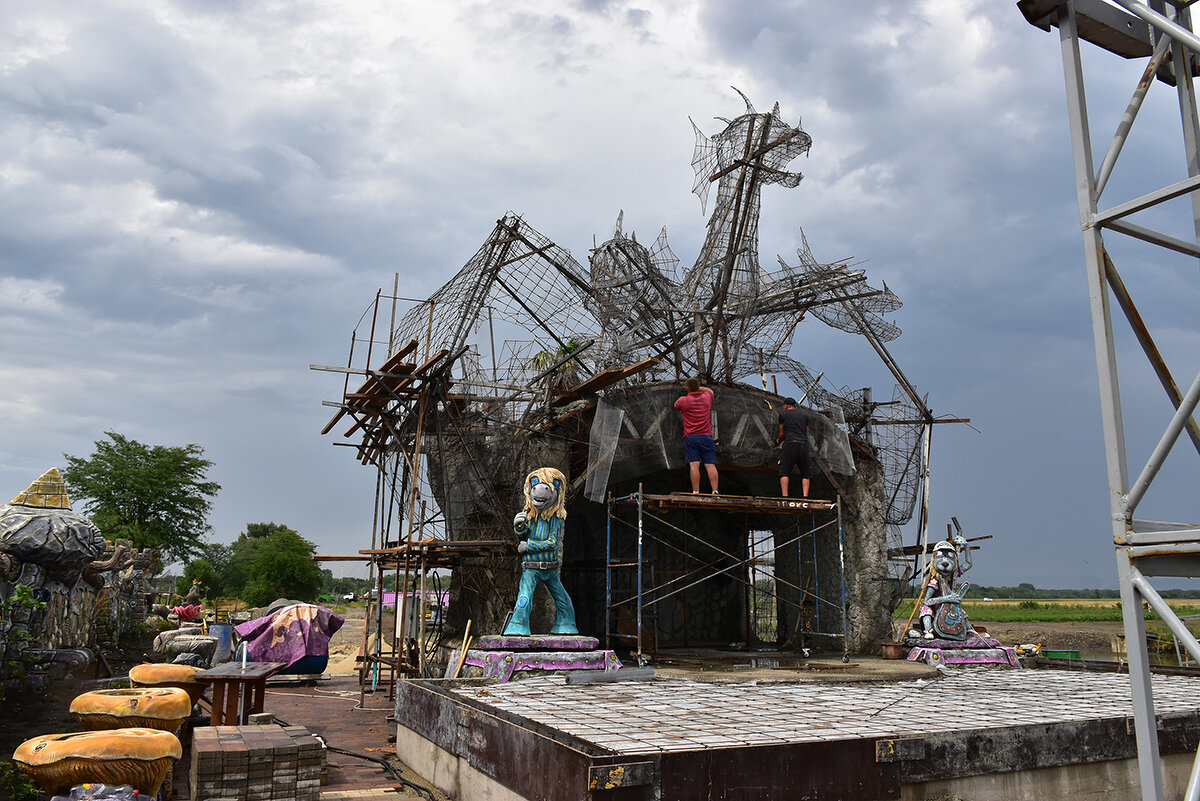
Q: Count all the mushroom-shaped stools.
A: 3